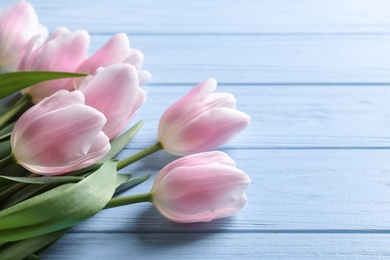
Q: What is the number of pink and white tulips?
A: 7